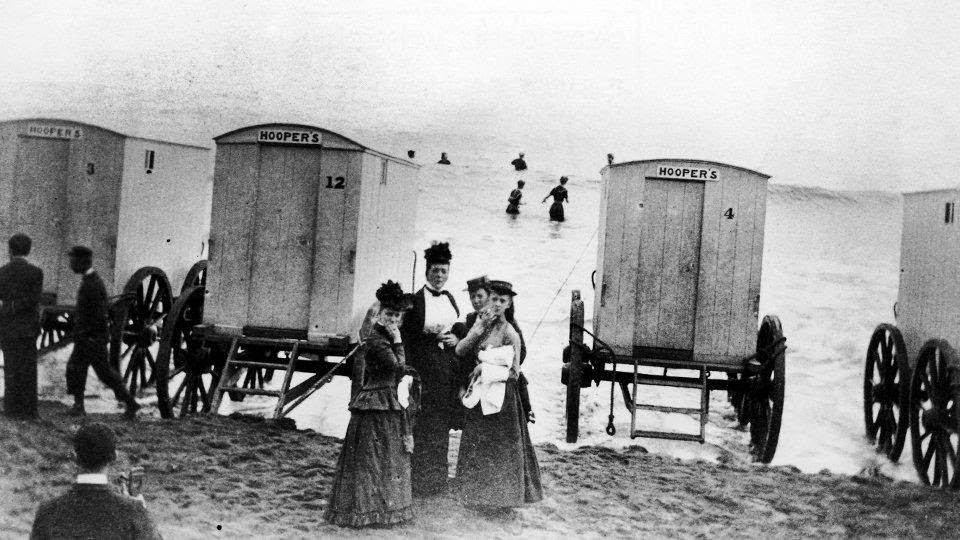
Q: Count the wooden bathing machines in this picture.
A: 4